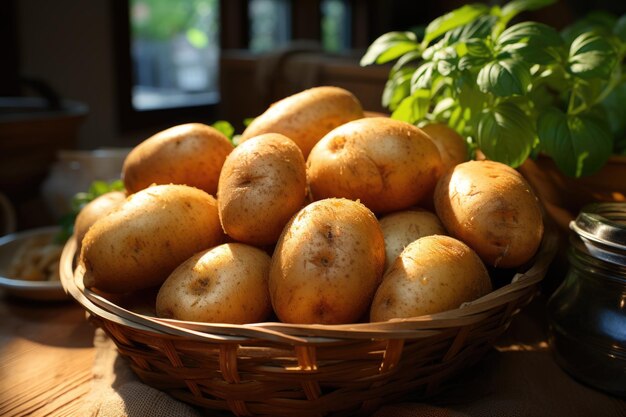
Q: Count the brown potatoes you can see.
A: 12